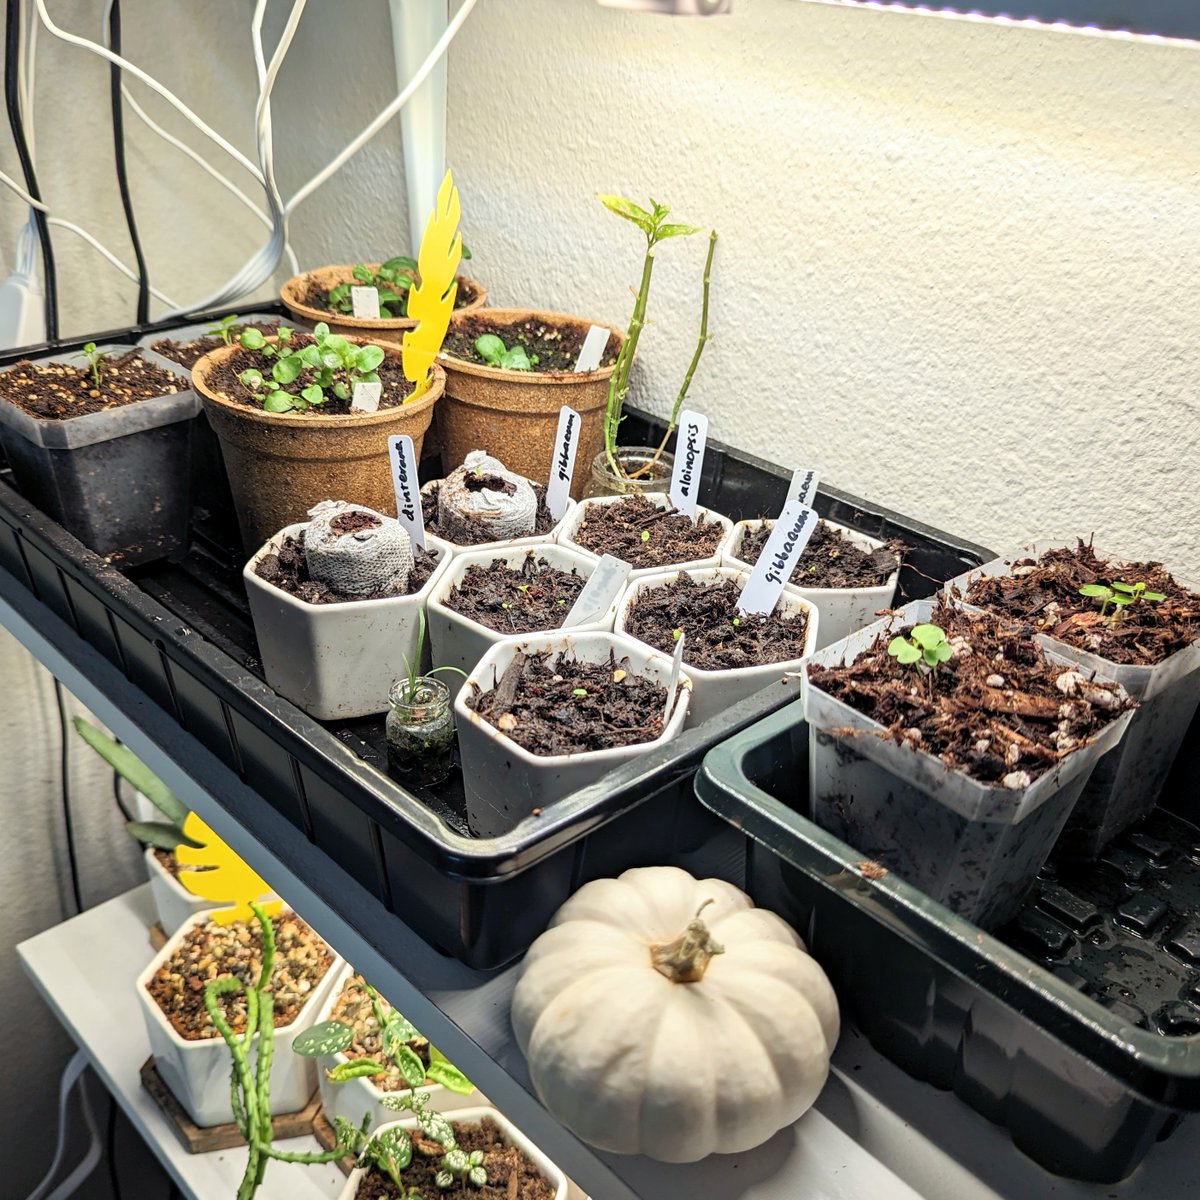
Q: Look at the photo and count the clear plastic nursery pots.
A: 4